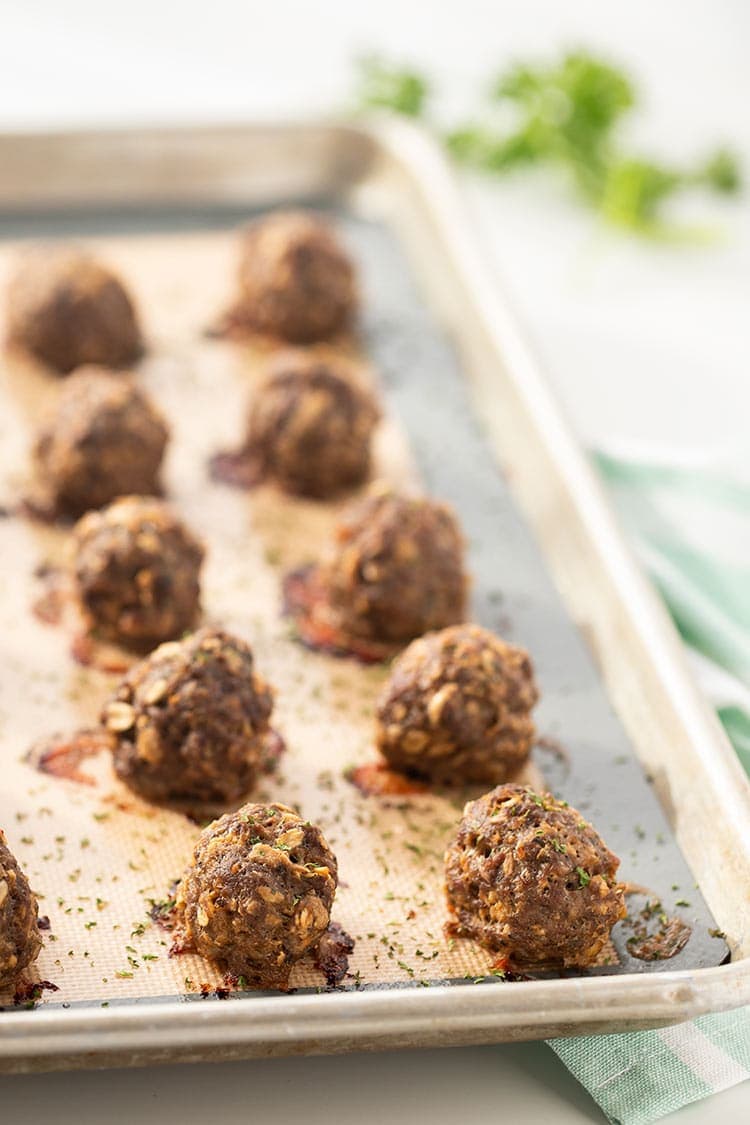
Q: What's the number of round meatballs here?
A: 11